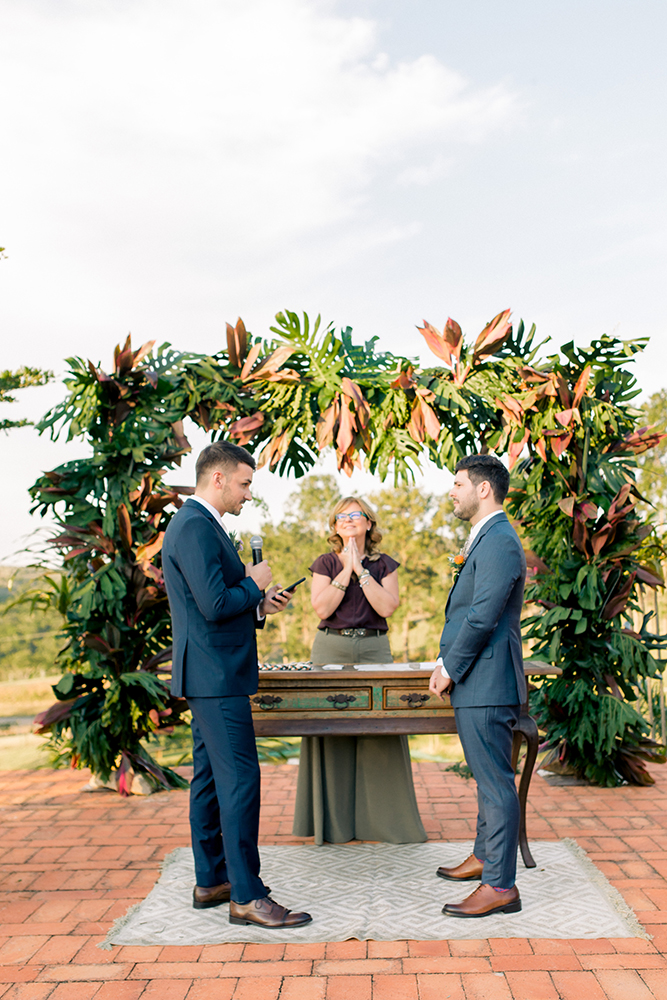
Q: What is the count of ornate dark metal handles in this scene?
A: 3